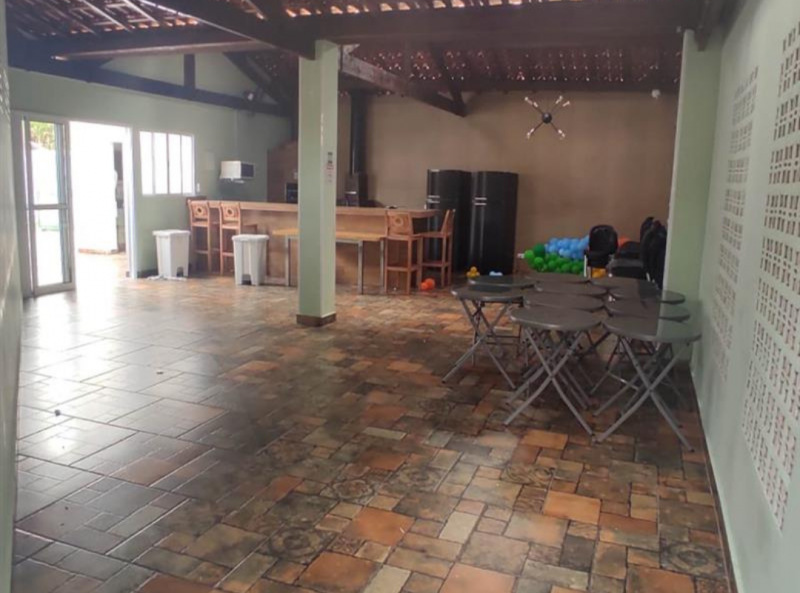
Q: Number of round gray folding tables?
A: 10